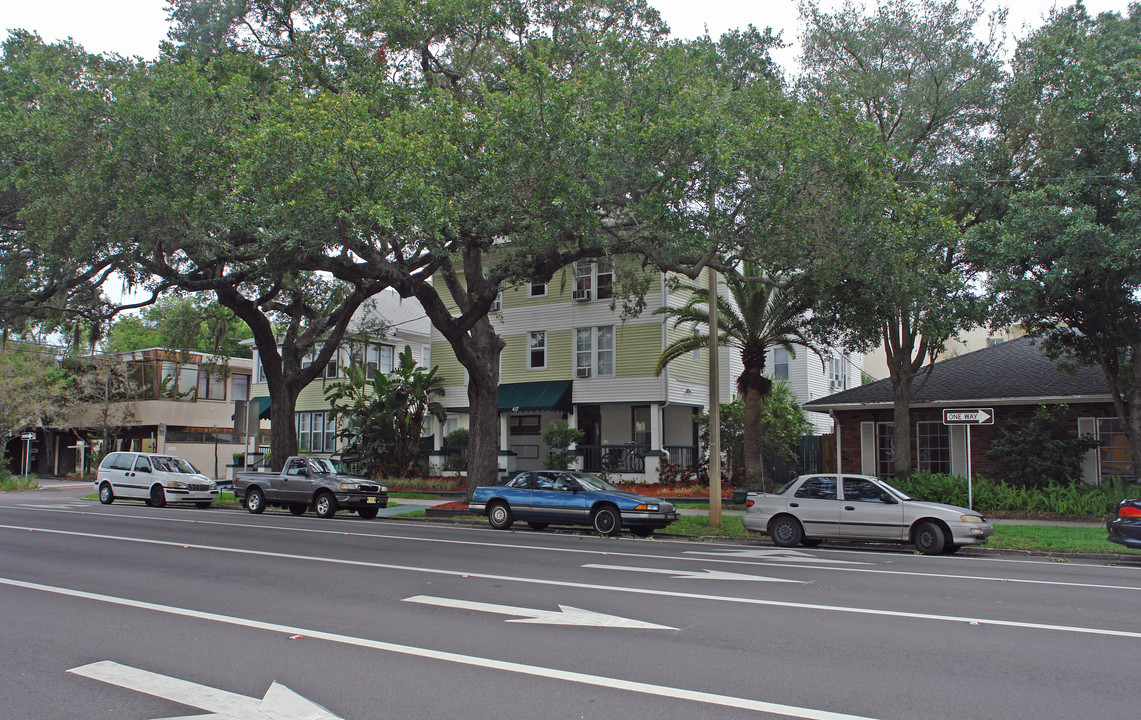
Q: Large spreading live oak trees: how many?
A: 2